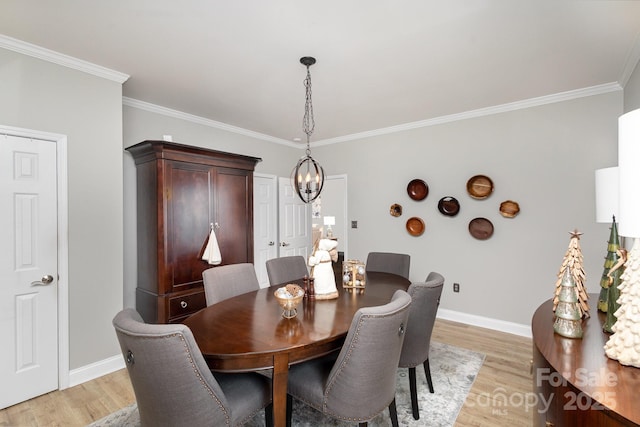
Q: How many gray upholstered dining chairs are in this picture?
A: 6